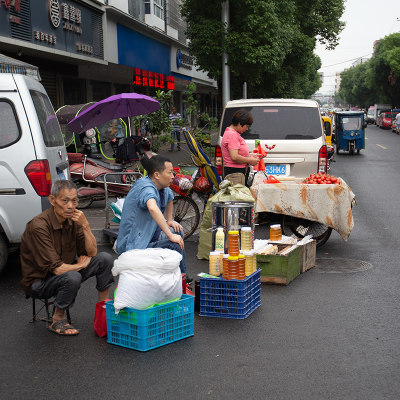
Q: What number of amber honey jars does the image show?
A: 5